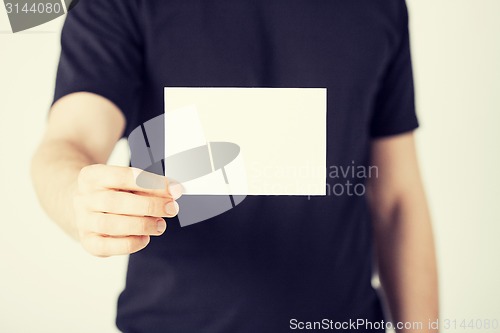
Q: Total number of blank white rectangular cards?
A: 1